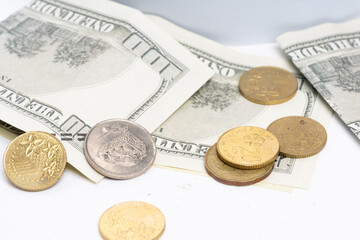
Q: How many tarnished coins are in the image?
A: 3